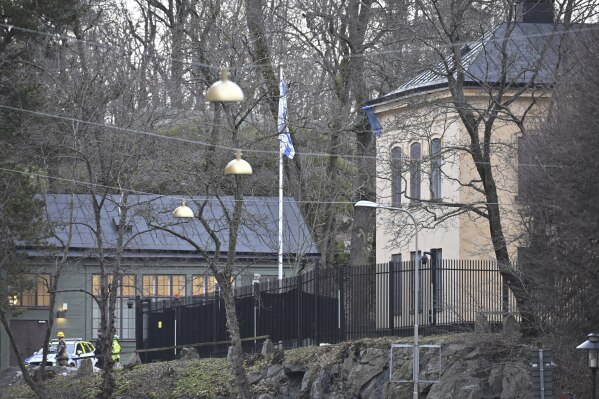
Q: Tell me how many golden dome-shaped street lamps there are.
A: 3